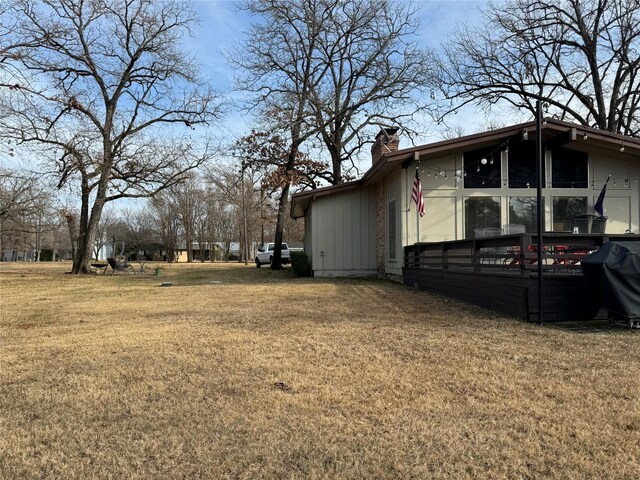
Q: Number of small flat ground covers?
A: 2